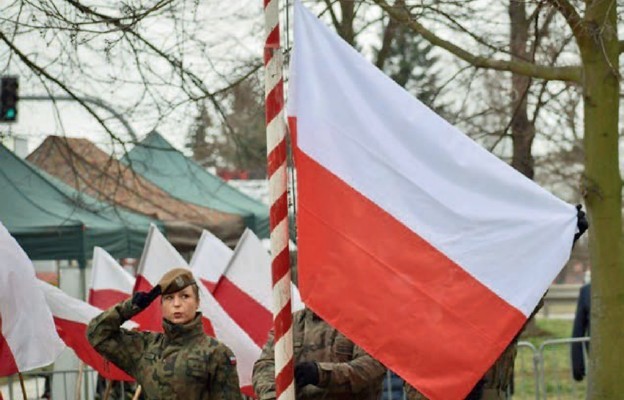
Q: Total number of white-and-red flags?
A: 7